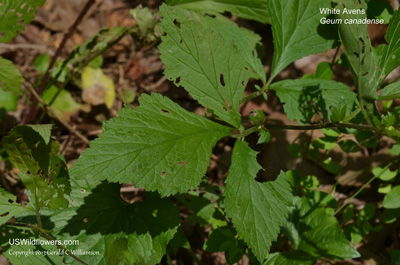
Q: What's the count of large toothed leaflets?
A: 3